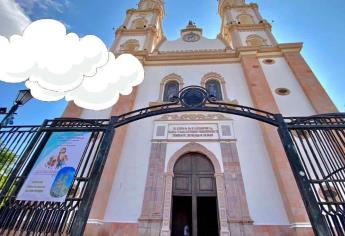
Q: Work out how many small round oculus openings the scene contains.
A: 2